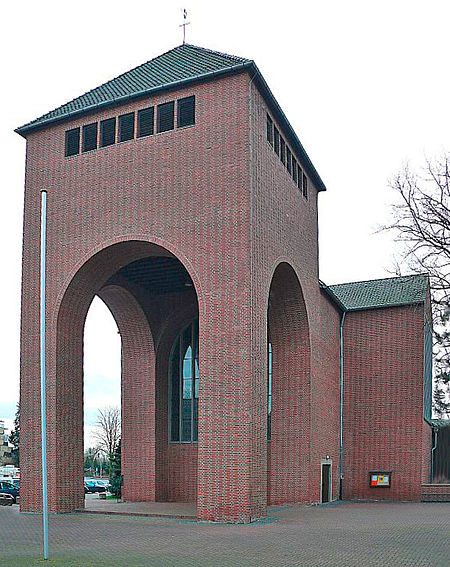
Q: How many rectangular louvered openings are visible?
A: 14